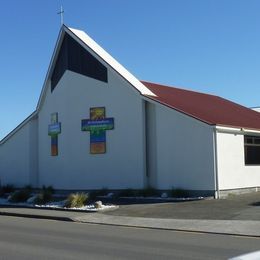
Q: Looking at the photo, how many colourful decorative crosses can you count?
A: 2